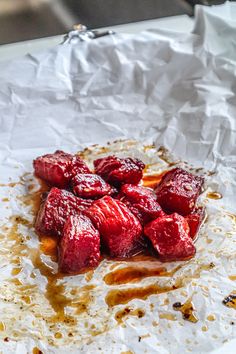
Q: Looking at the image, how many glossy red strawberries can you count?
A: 0